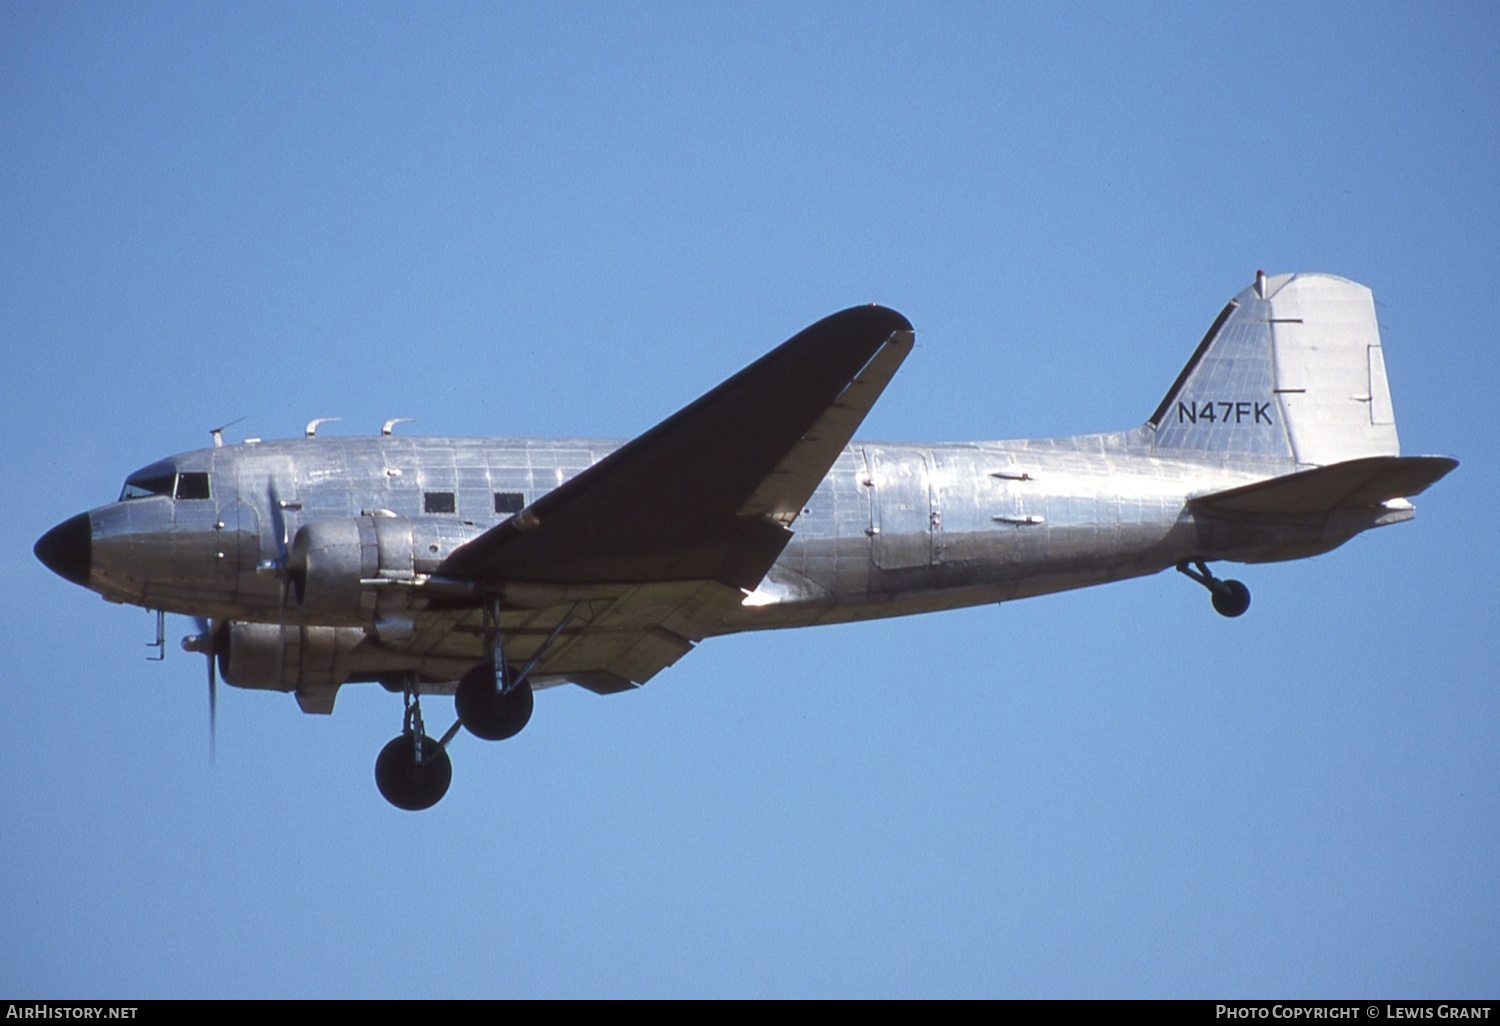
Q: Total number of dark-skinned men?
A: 0